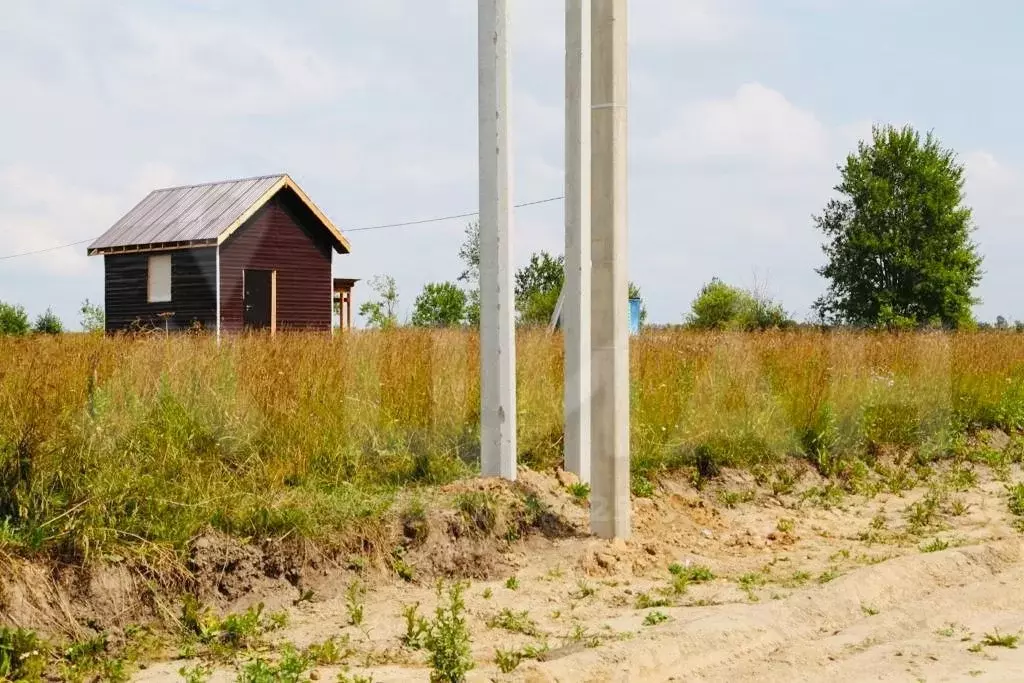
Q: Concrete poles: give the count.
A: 3